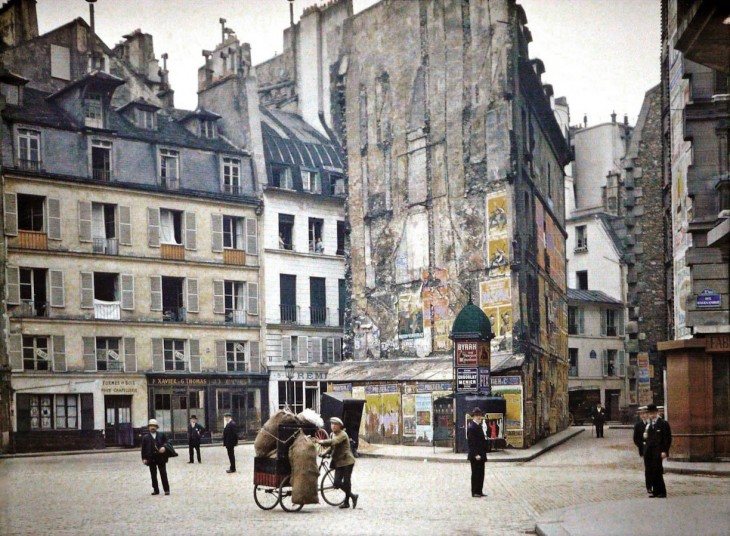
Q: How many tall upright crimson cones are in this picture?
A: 0